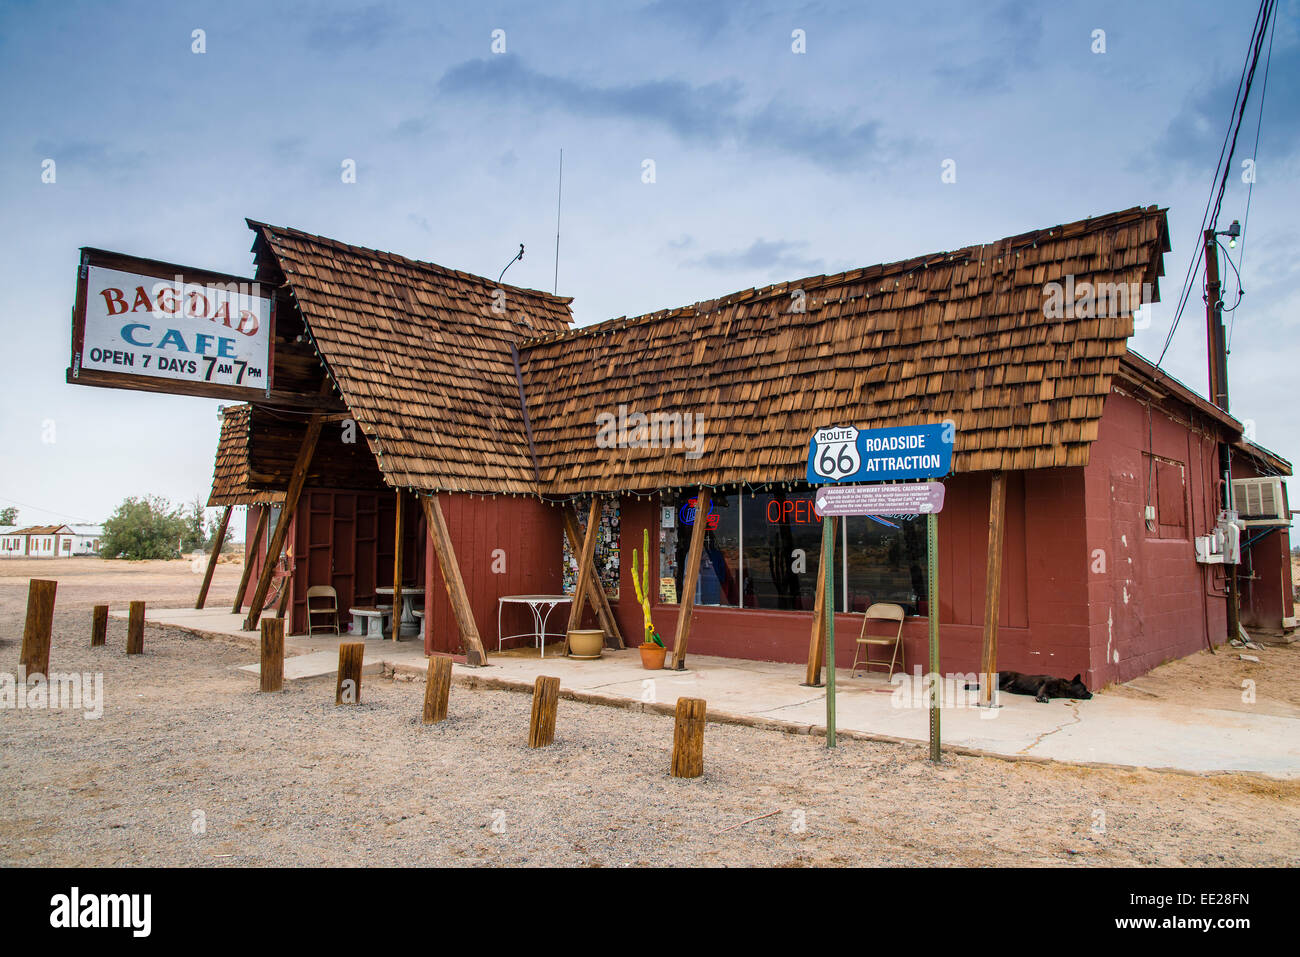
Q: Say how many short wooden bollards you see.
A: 8